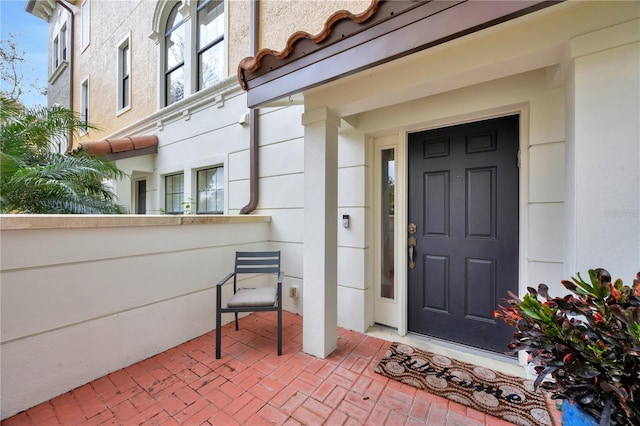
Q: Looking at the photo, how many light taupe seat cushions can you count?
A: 1